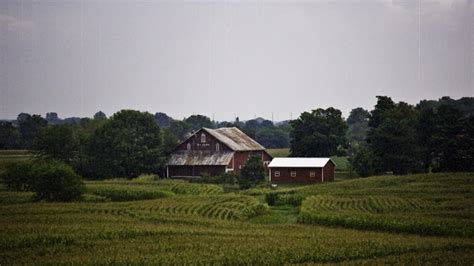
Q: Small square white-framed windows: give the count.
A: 3